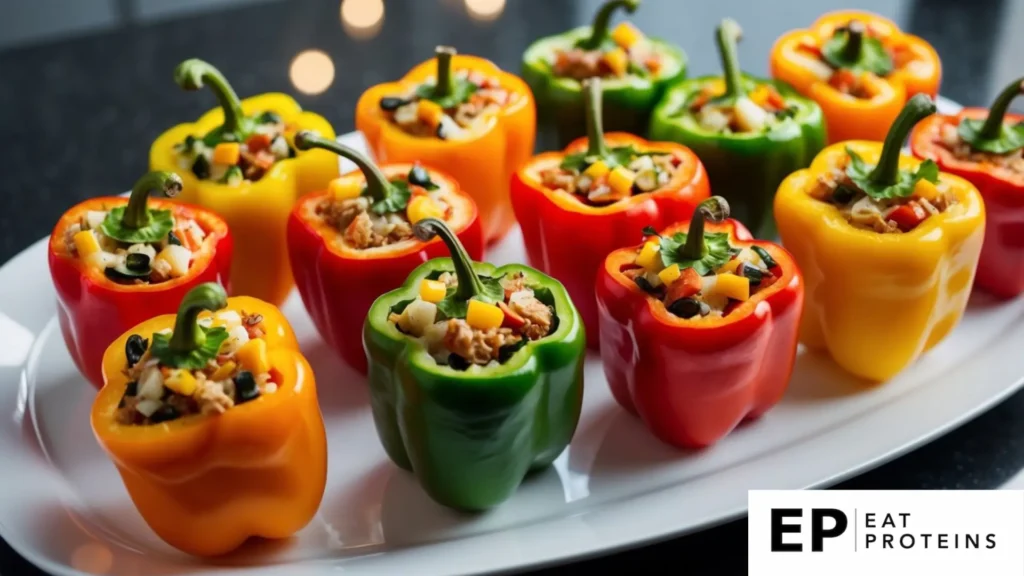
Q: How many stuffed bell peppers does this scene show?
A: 13